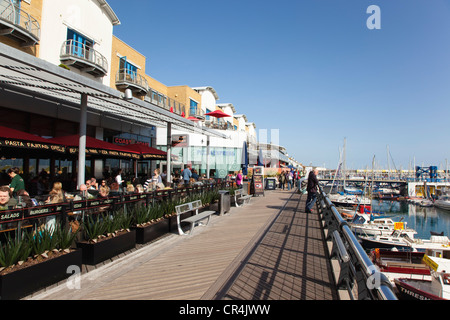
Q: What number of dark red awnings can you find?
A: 3